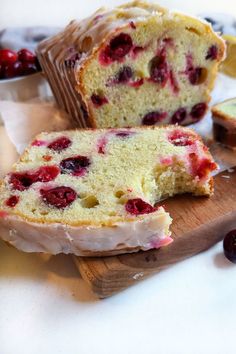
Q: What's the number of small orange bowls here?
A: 0